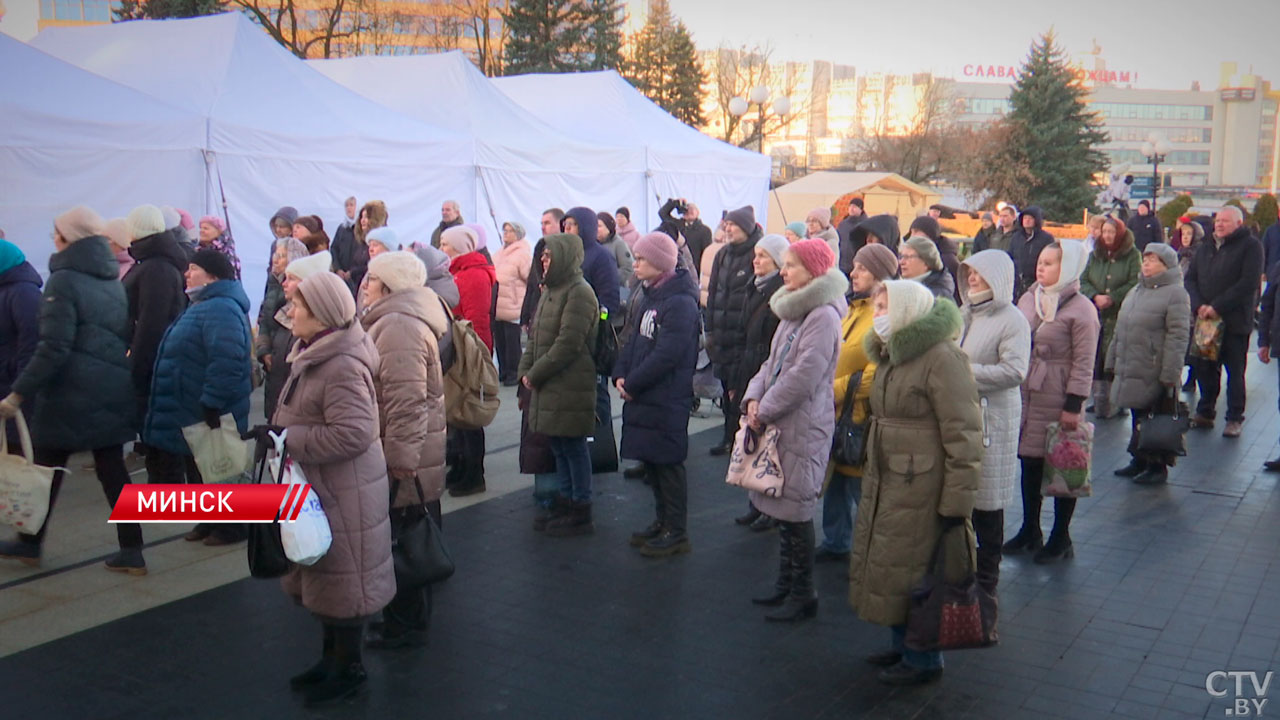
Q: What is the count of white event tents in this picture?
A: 4